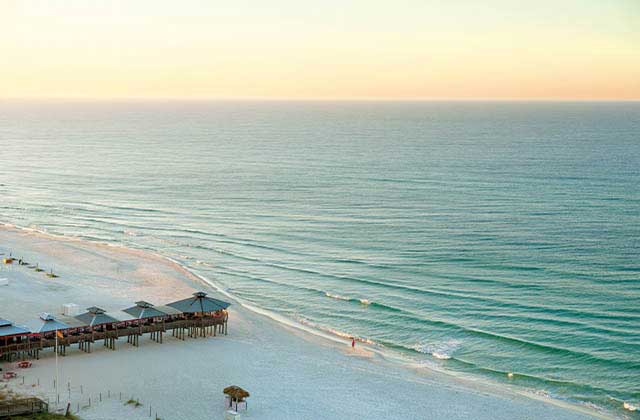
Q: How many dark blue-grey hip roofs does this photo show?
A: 5